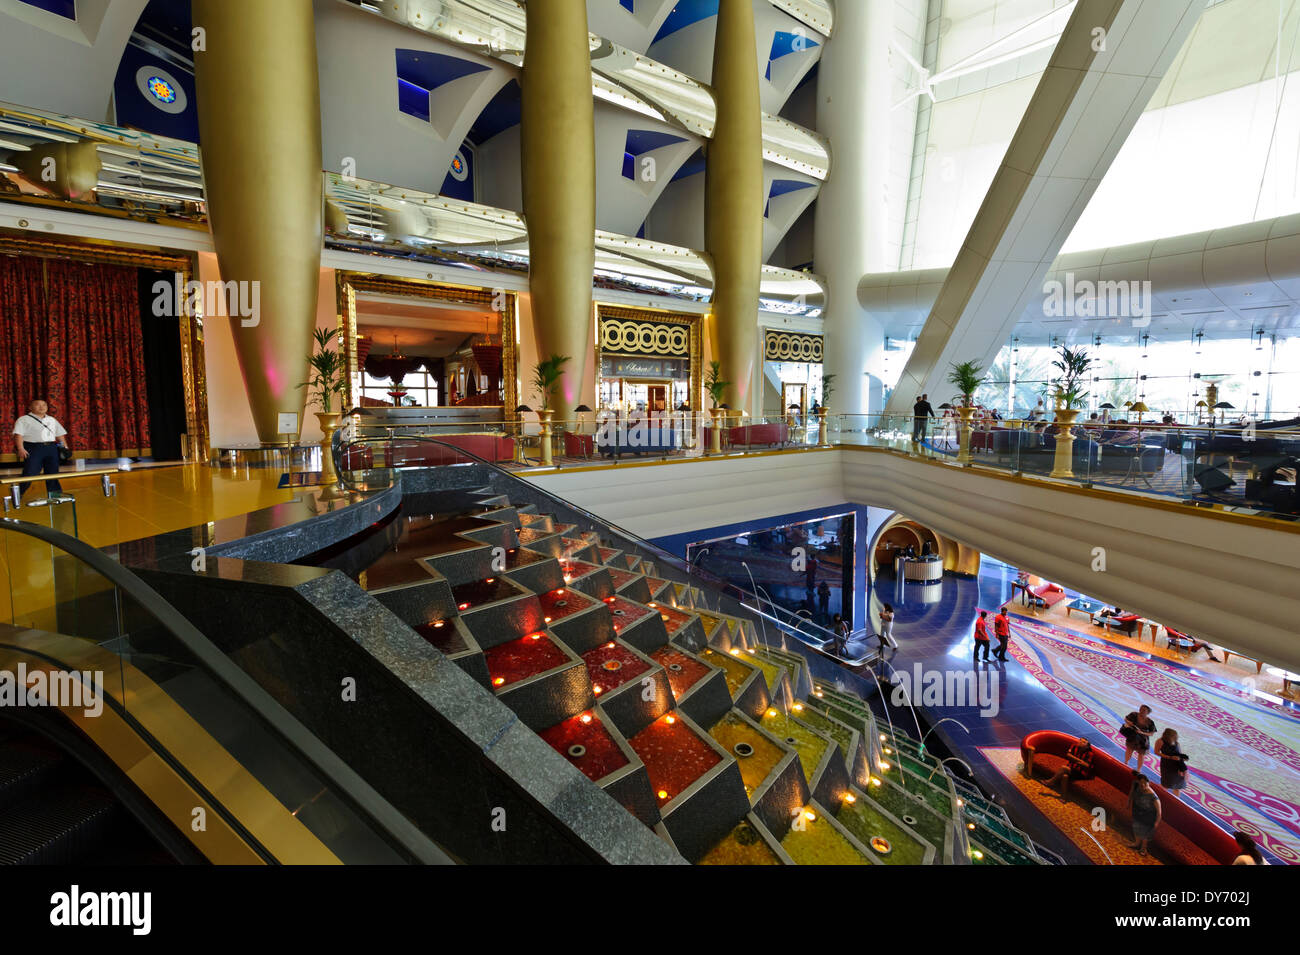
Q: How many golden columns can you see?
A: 3